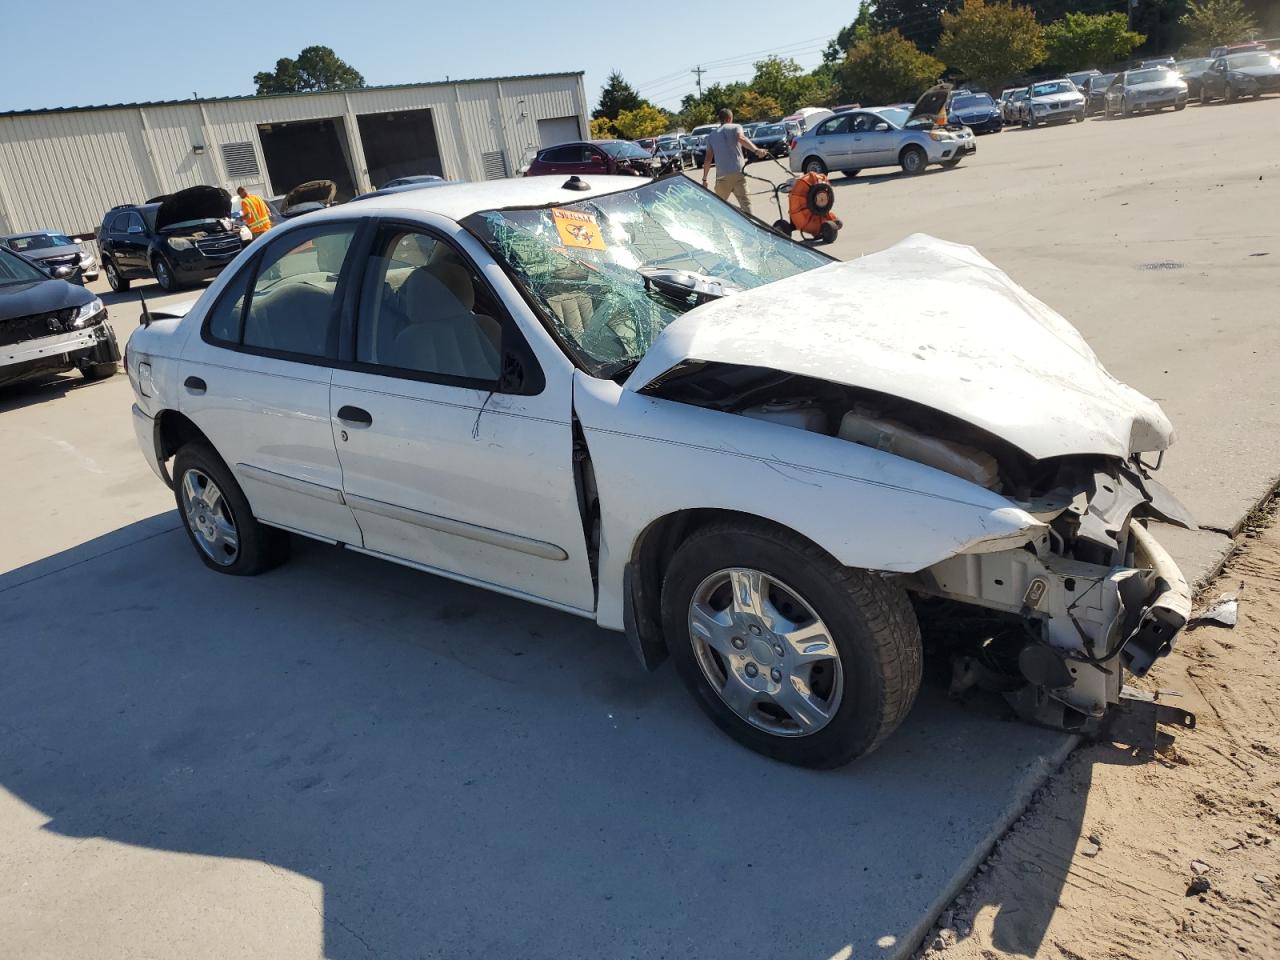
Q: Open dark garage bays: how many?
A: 2